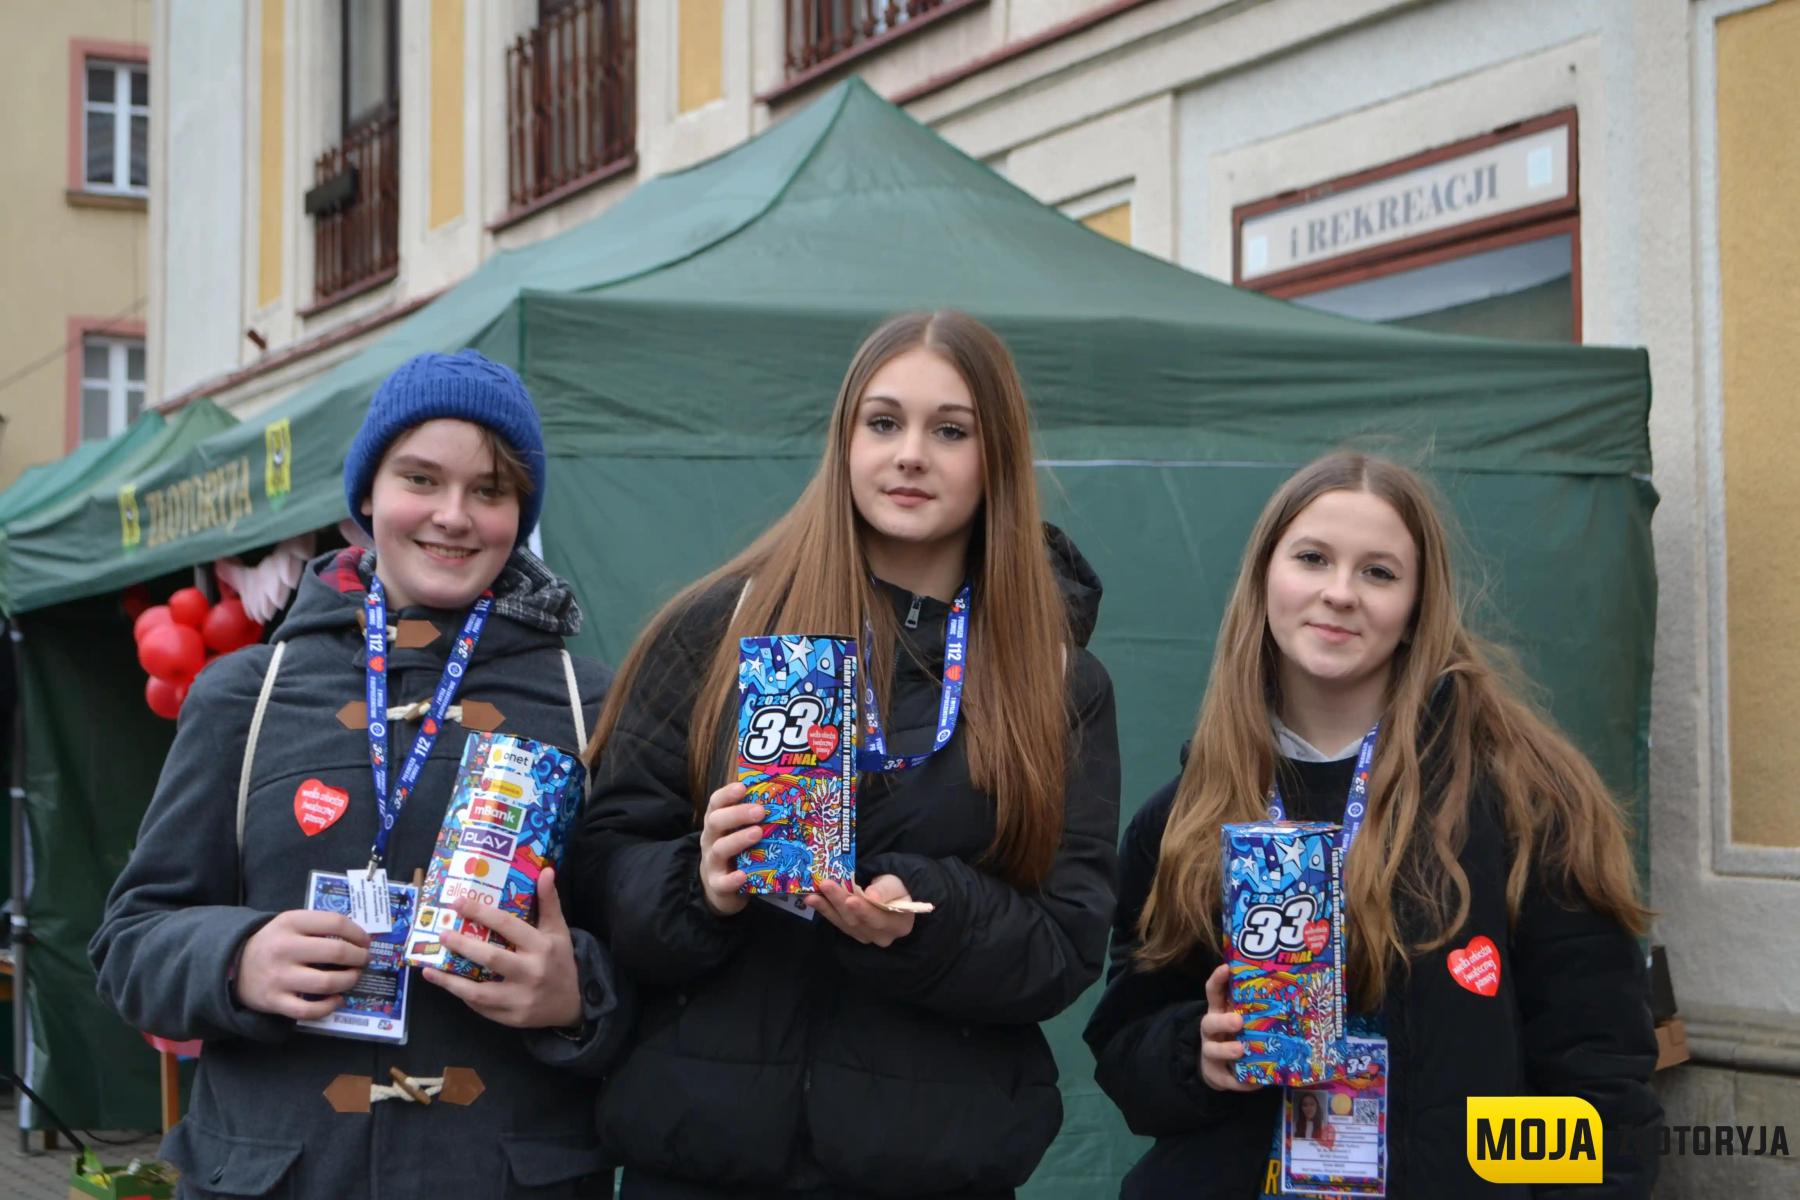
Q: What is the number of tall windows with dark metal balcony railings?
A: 3